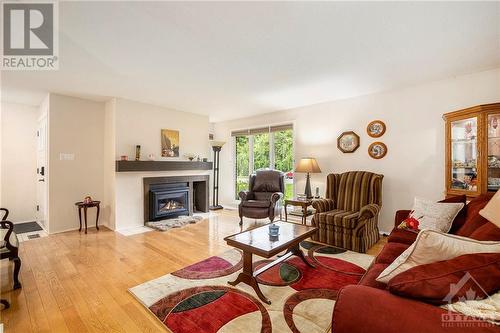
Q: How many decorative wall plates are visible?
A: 3